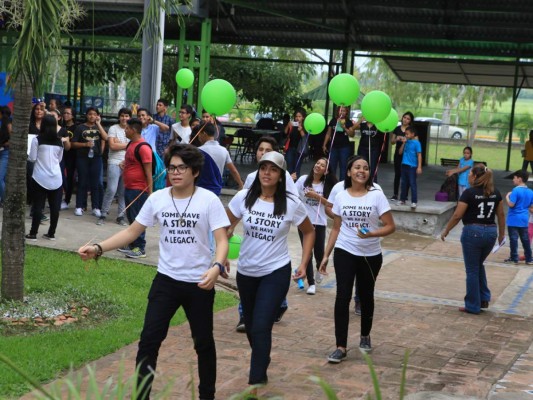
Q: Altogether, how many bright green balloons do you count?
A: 7